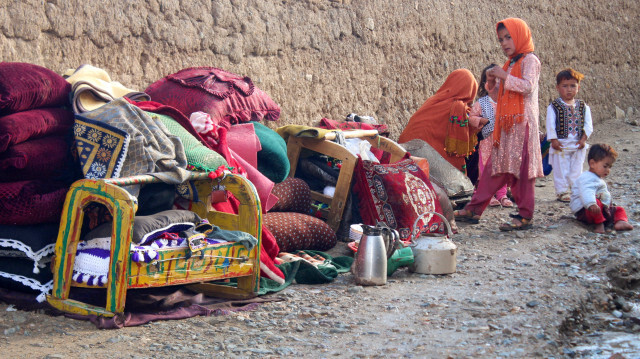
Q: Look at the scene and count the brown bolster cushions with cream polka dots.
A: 2